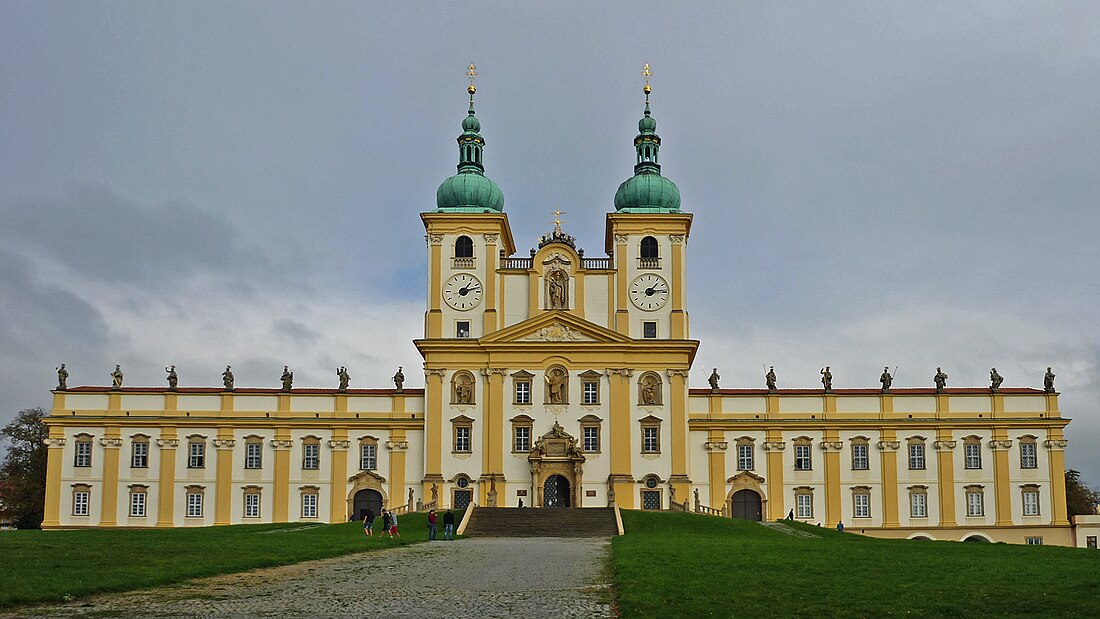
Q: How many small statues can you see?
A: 14